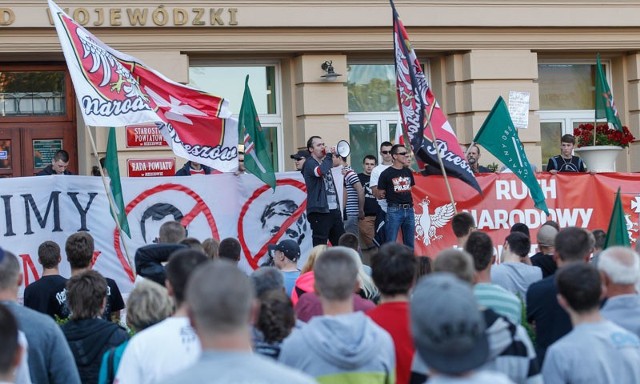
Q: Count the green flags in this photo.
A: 5